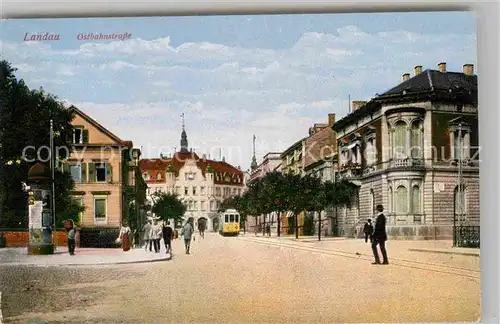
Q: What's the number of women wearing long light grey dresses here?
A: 0